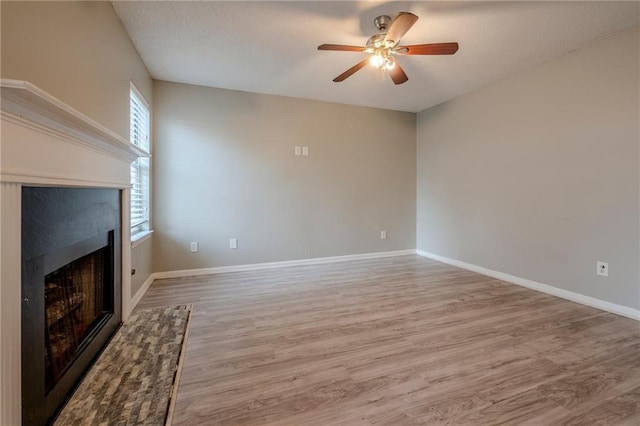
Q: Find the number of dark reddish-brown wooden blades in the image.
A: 5